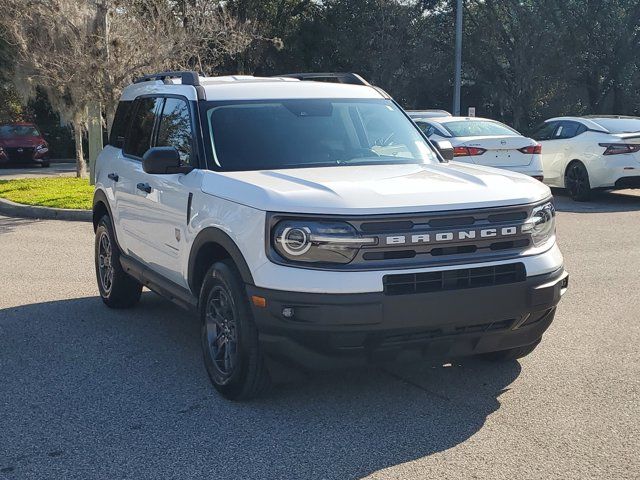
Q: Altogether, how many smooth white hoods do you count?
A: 1